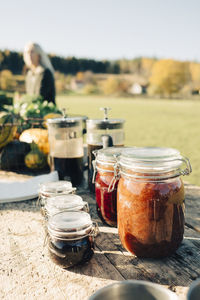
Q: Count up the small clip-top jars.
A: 3